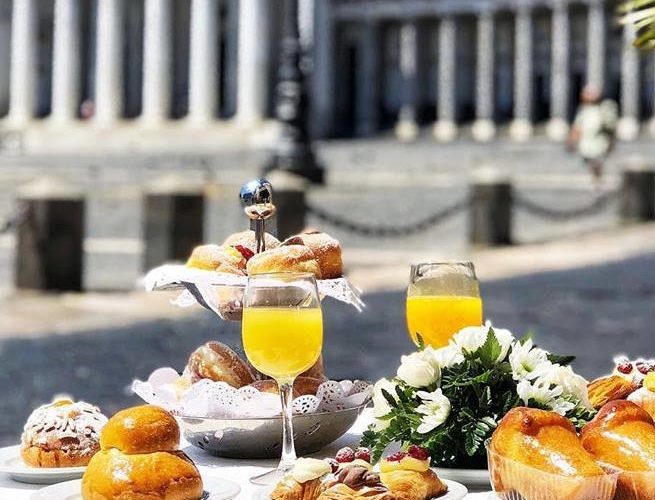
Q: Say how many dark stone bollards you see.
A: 5